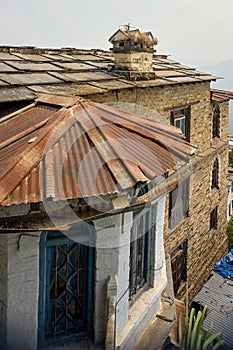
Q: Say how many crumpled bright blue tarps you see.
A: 1